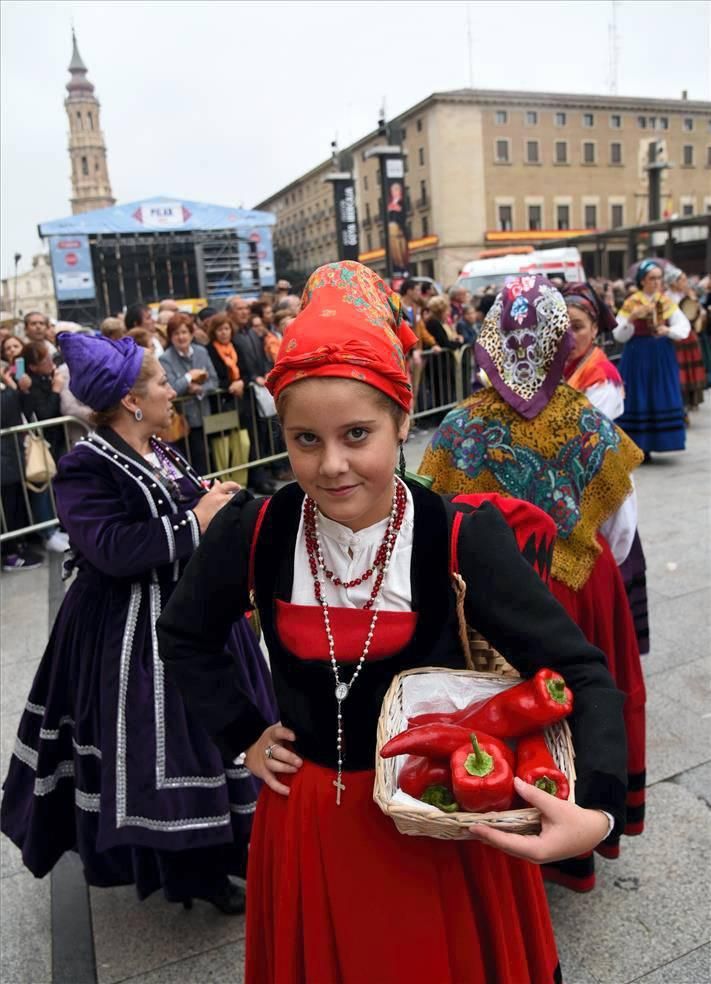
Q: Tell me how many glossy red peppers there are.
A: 5